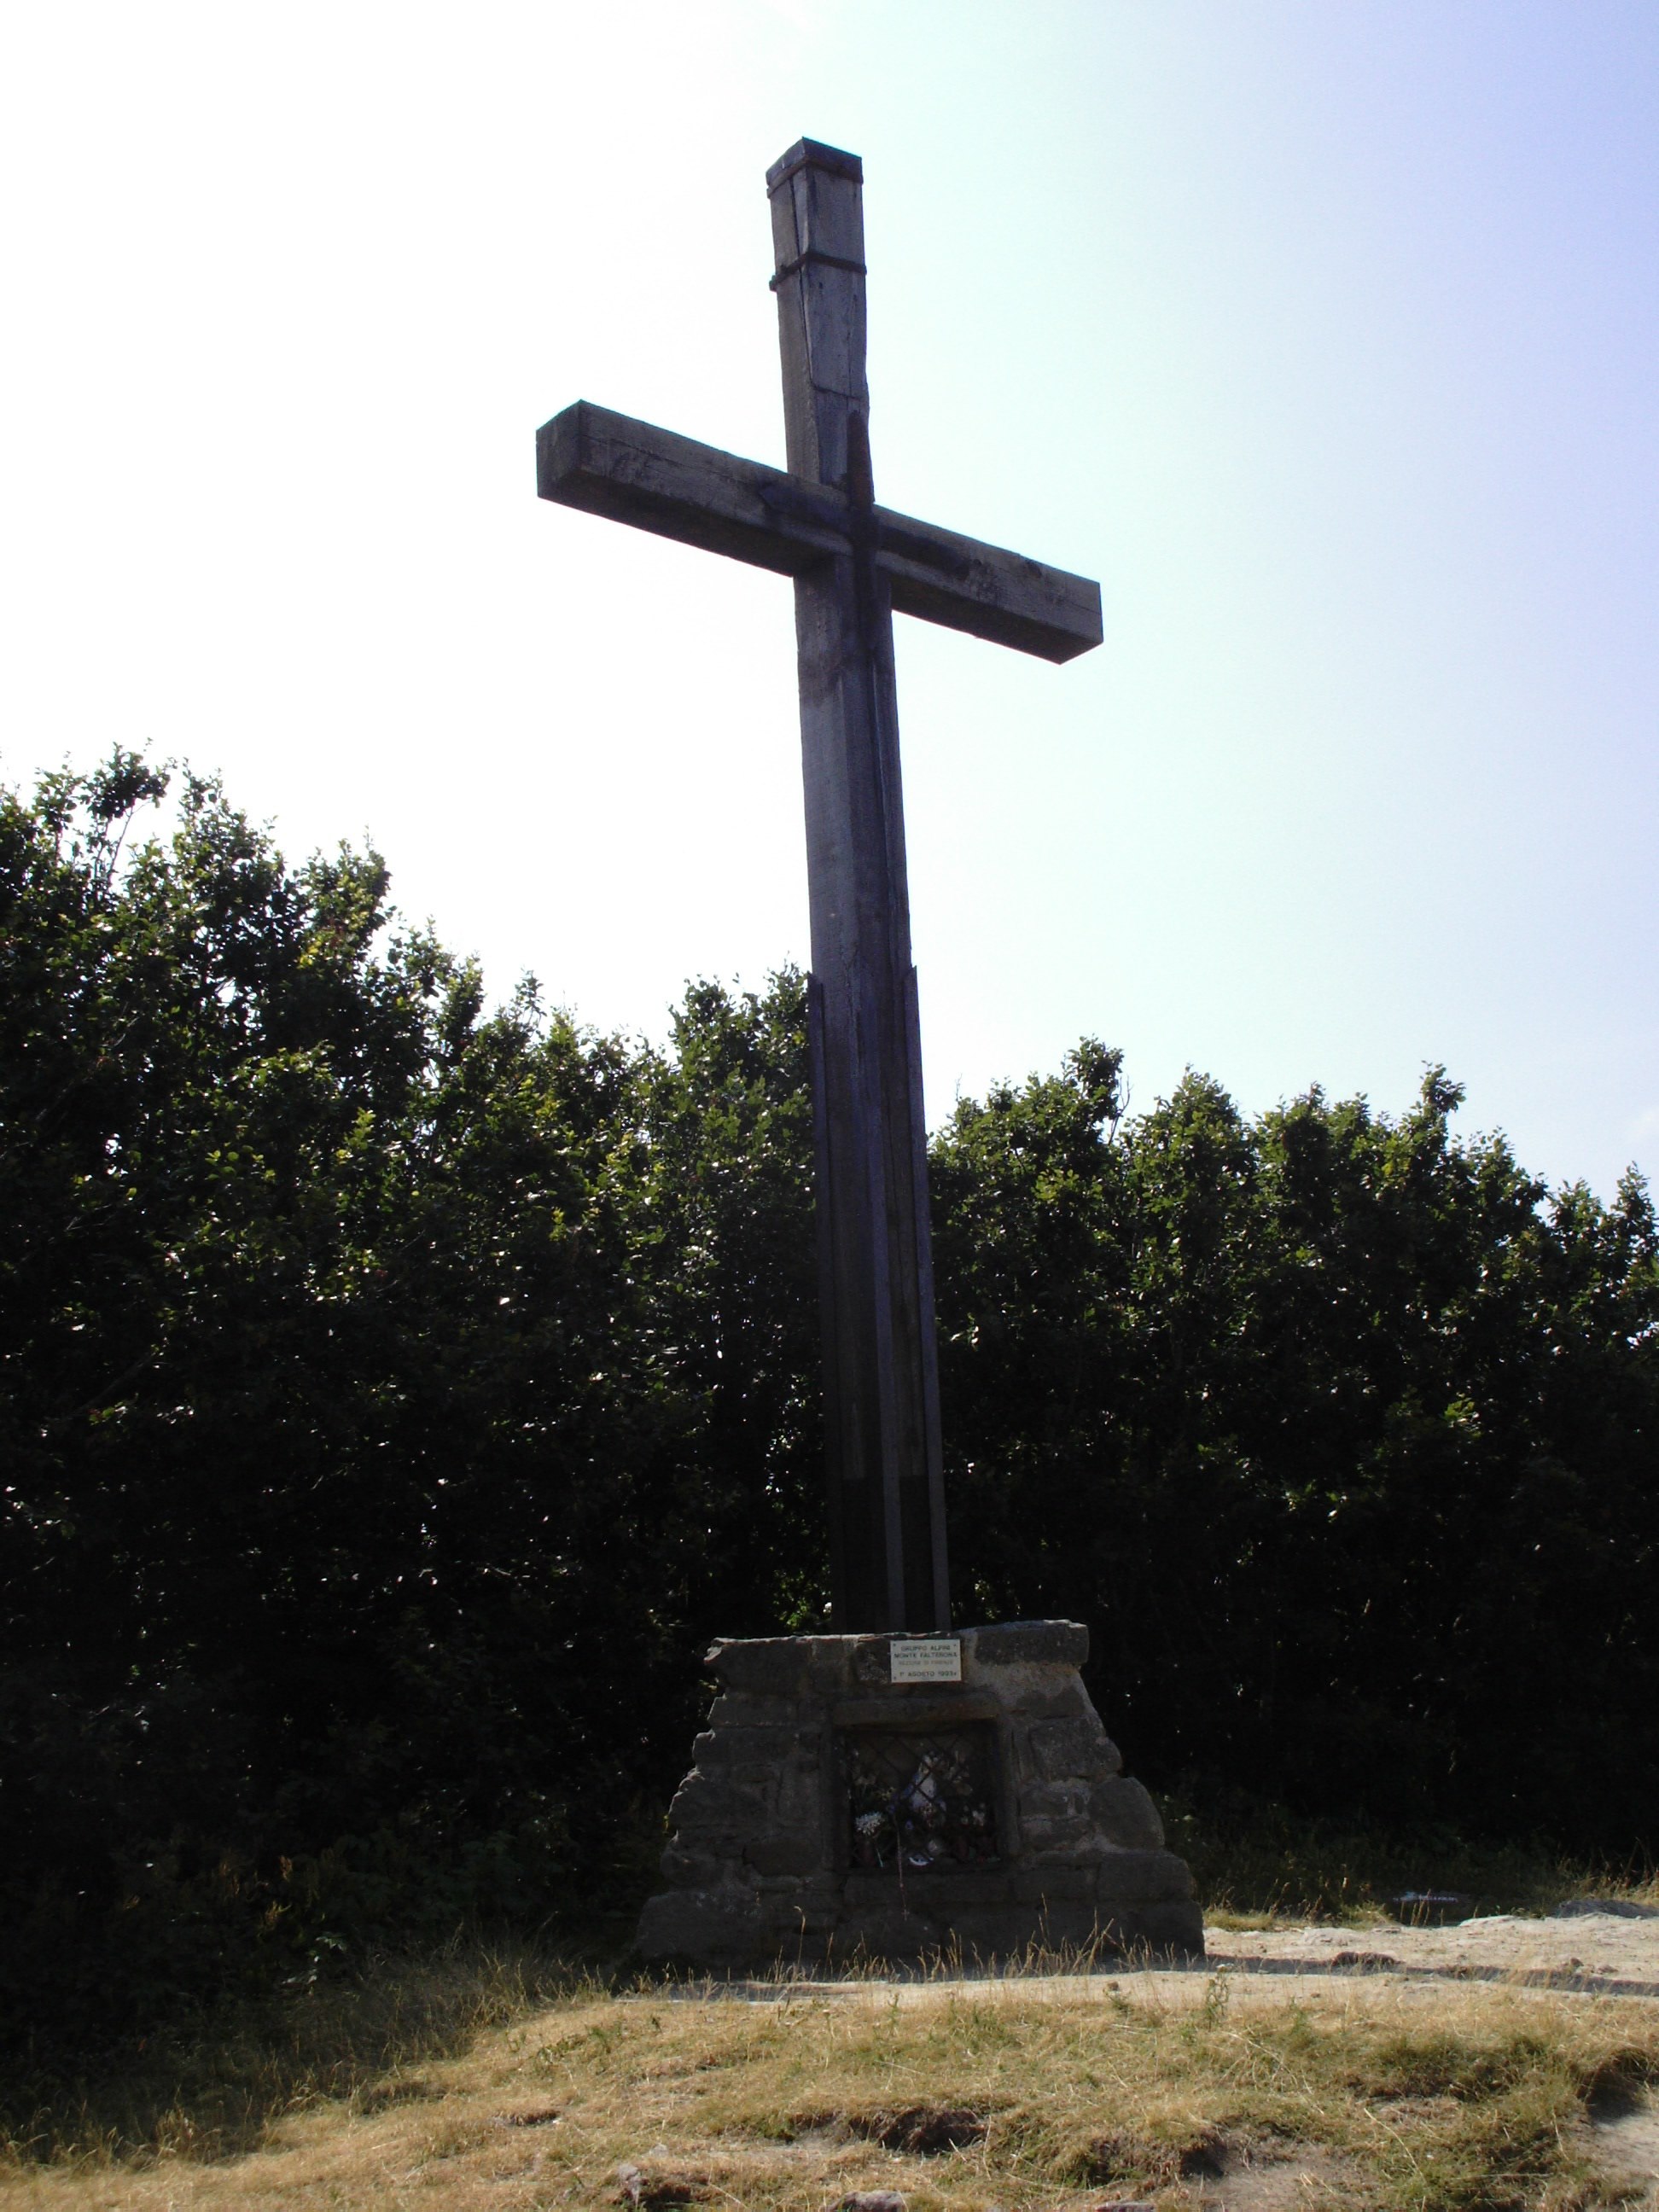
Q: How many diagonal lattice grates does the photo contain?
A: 1